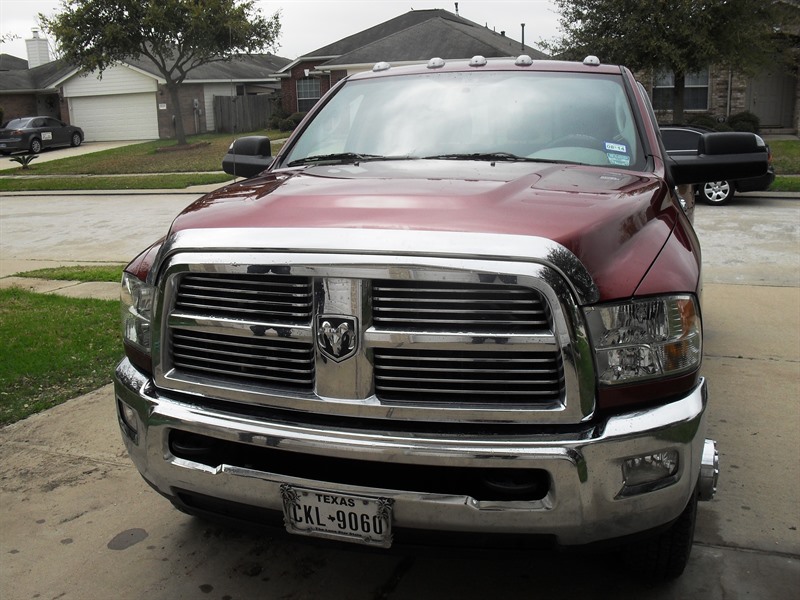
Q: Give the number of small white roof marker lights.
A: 5